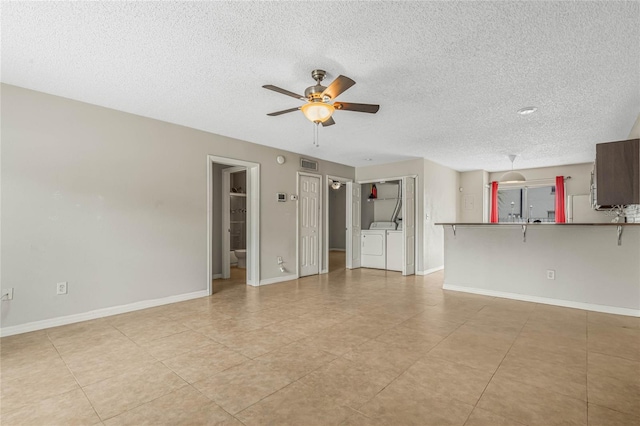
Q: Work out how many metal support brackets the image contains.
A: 3